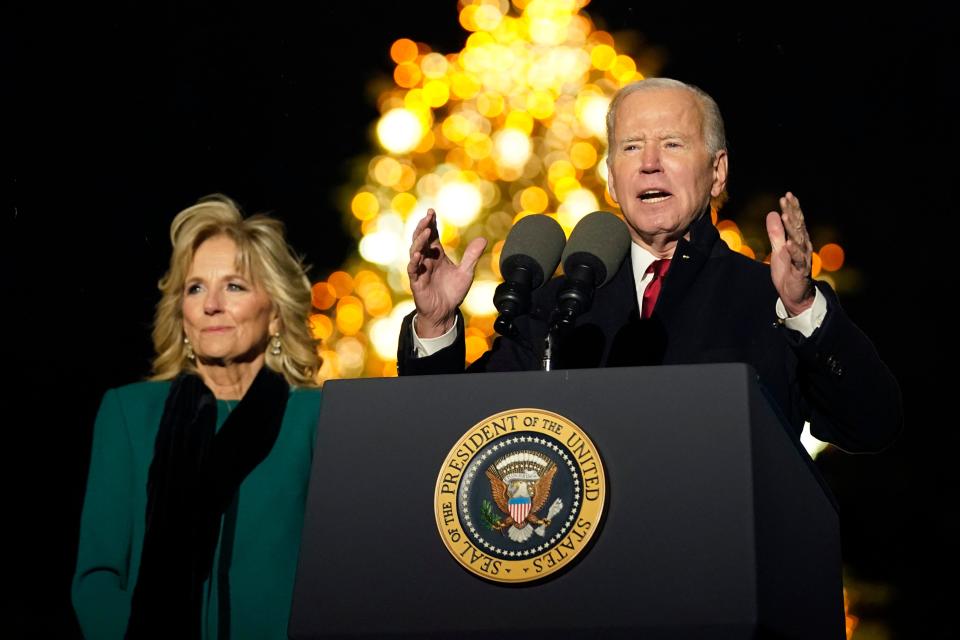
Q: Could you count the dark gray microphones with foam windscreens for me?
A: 2